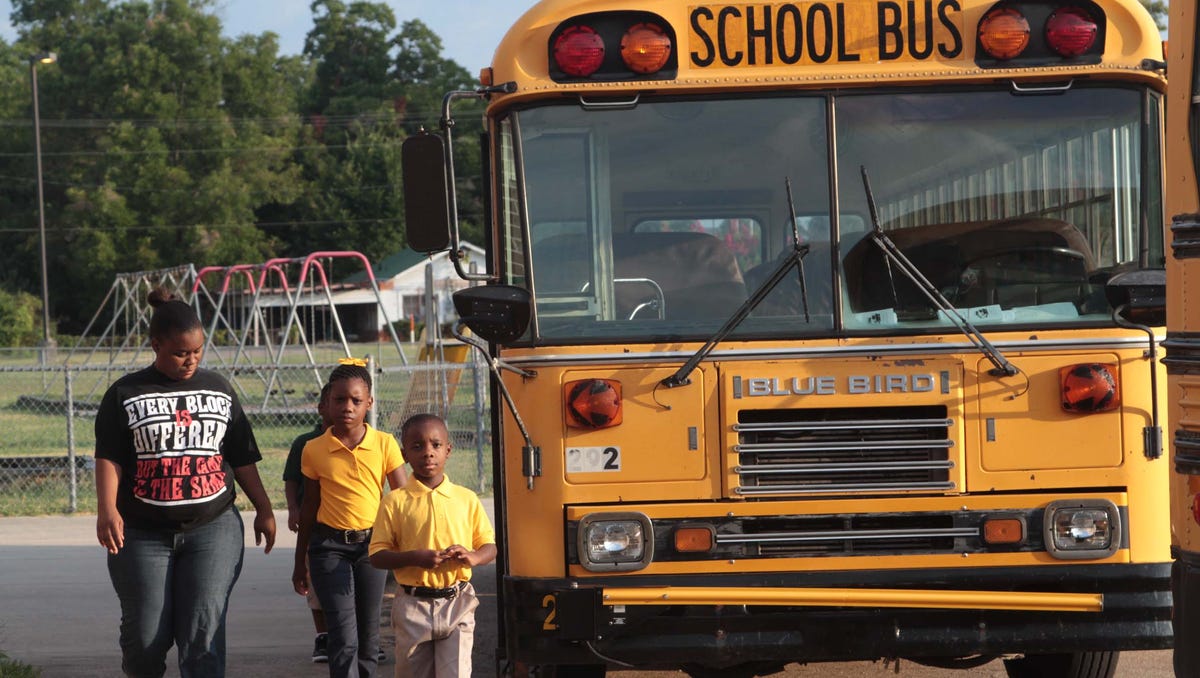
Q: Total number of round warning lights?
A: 4